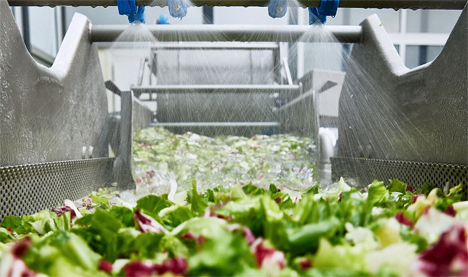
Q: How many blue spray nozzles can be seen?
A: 4